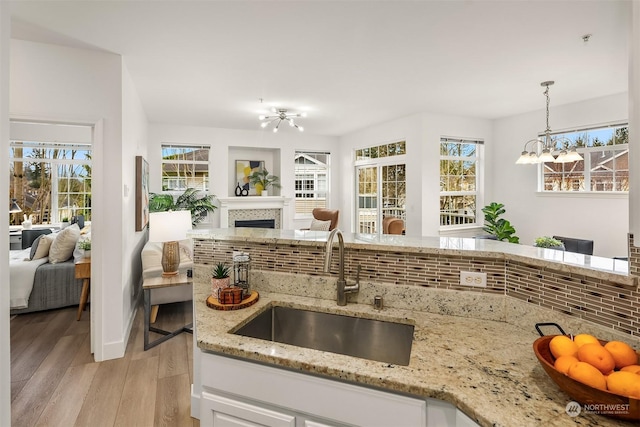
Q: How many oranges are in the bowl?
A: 8